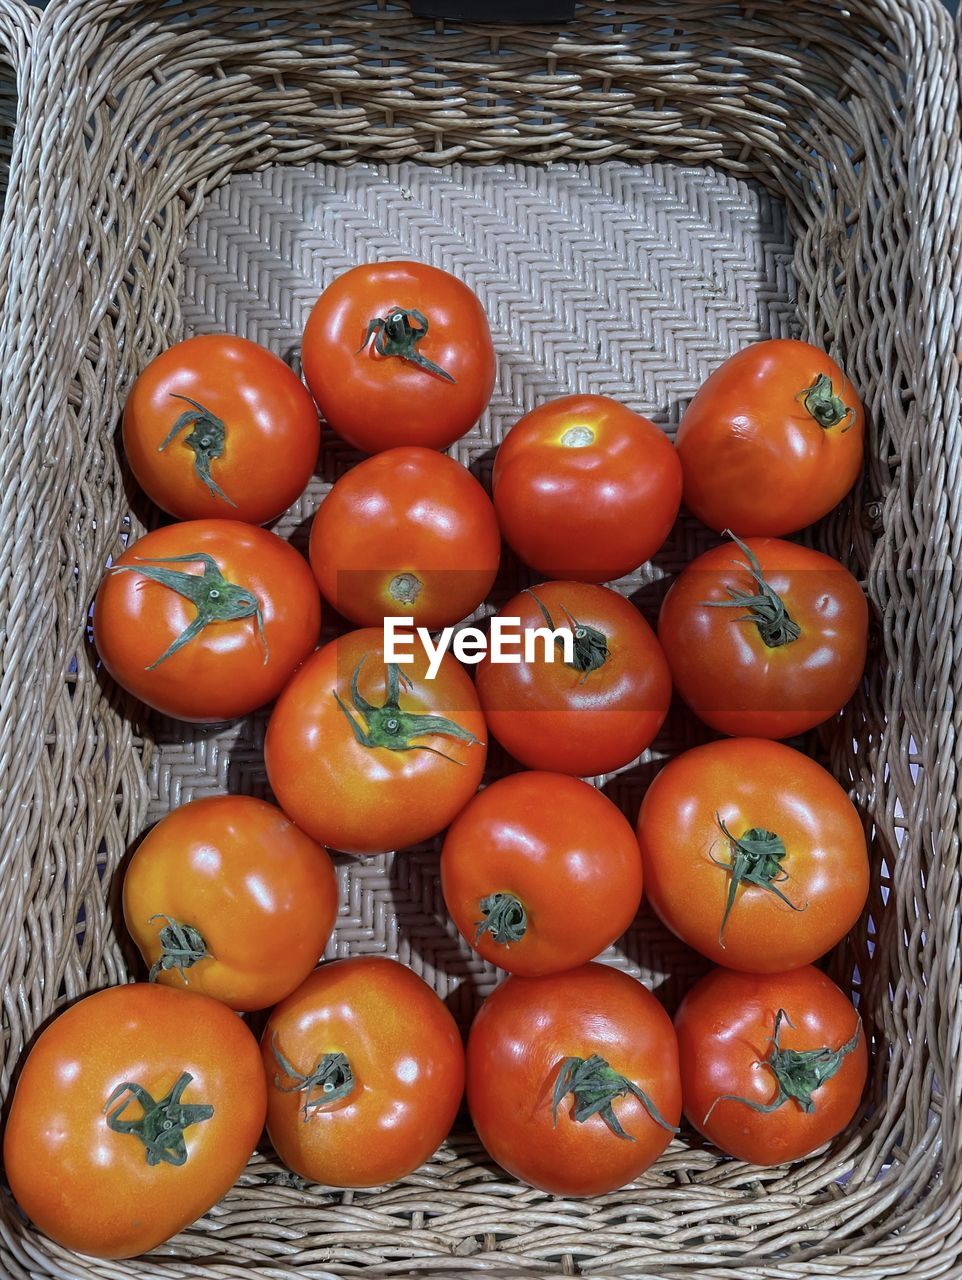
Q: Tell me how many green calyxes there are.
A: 14